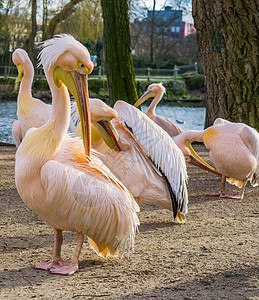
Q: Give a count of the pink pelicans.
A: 5